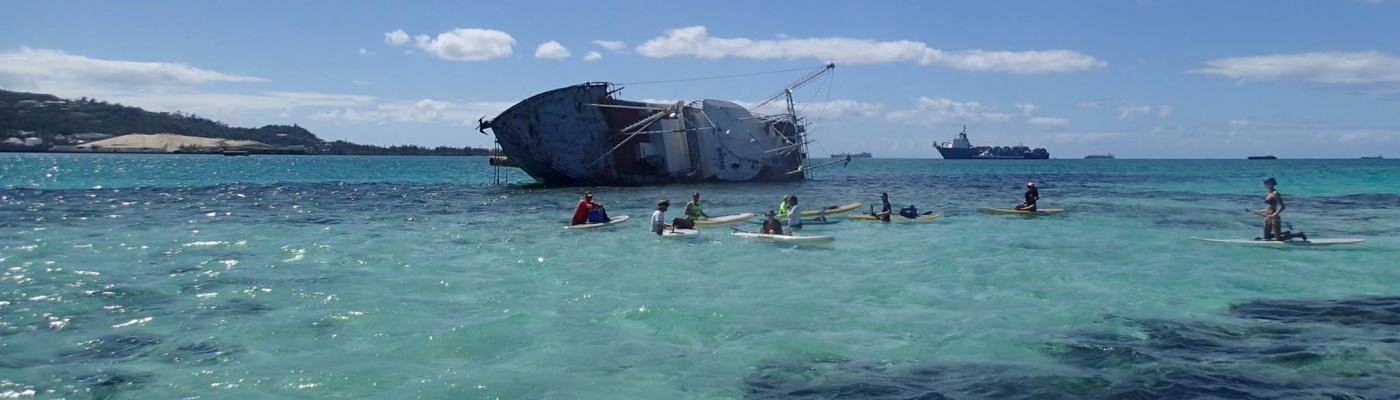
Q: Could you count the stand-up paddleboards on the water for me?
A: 9